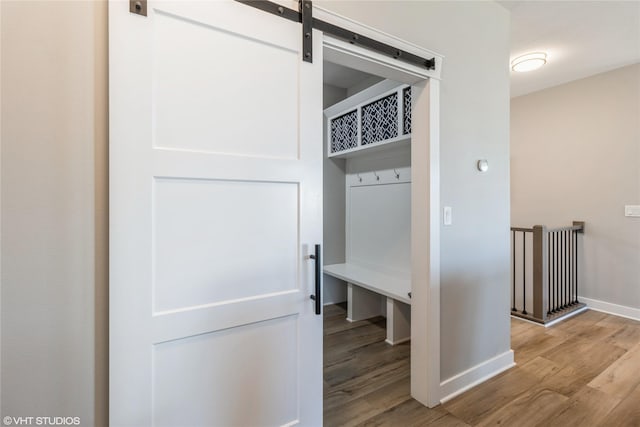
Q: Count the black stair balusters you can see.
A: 10